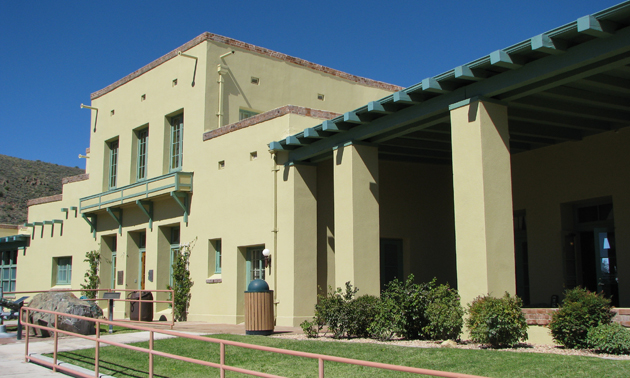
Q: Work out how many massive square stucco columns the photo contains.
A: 3